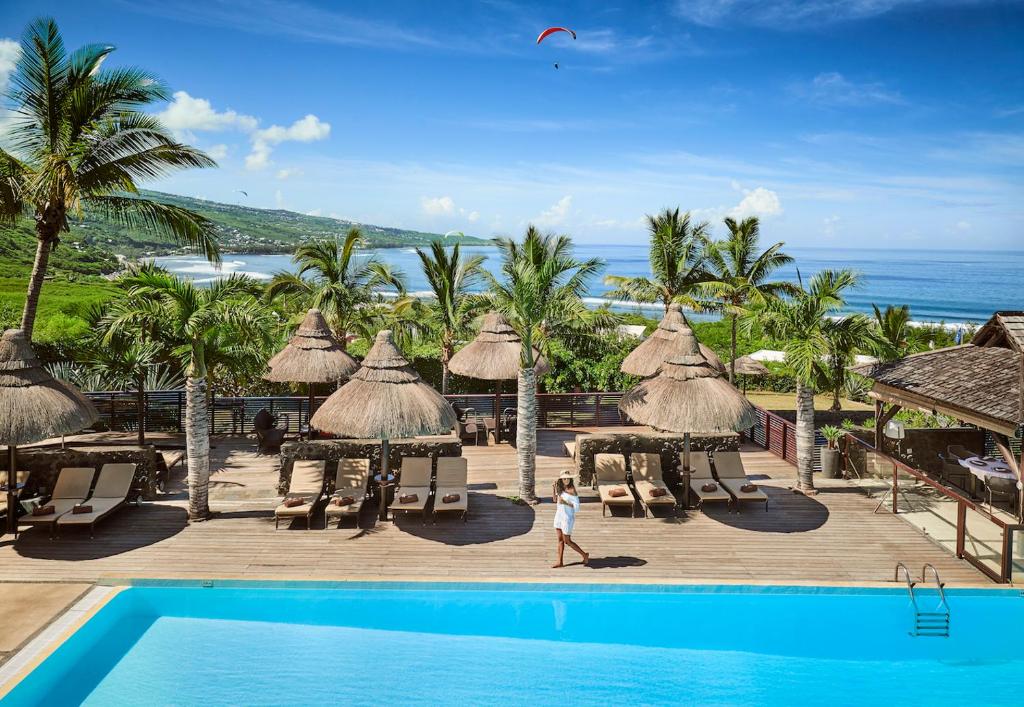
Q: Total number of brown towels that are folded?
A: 10